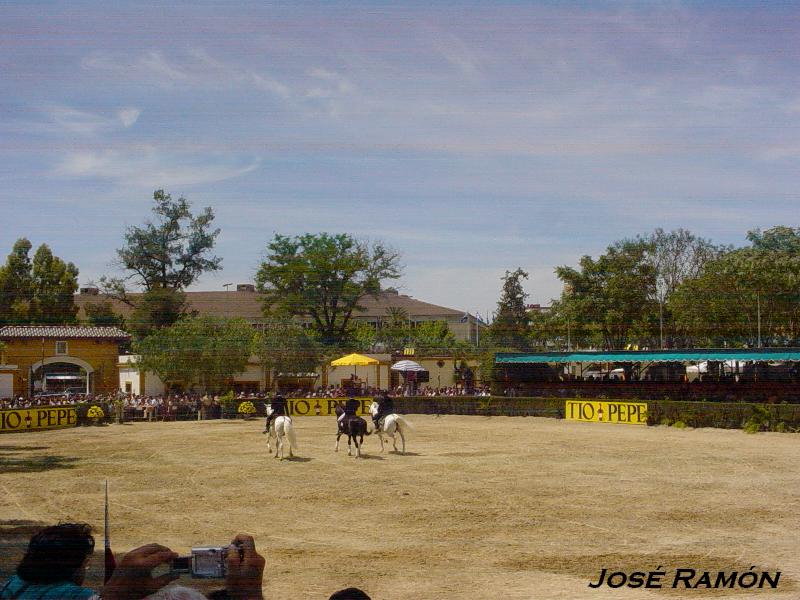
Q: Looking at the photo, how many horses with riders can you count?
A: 3